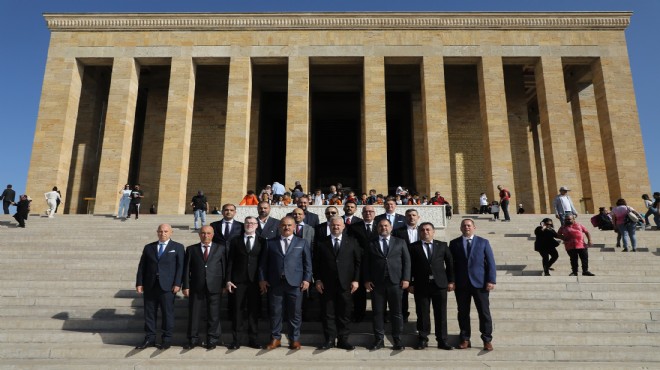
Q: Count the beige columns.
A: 10